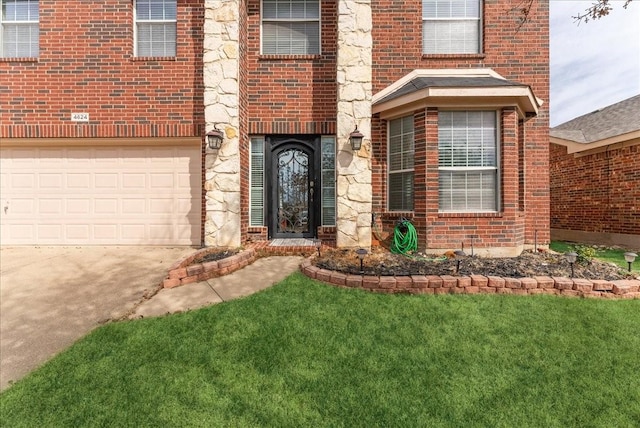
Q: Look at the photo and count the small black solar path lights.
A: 5